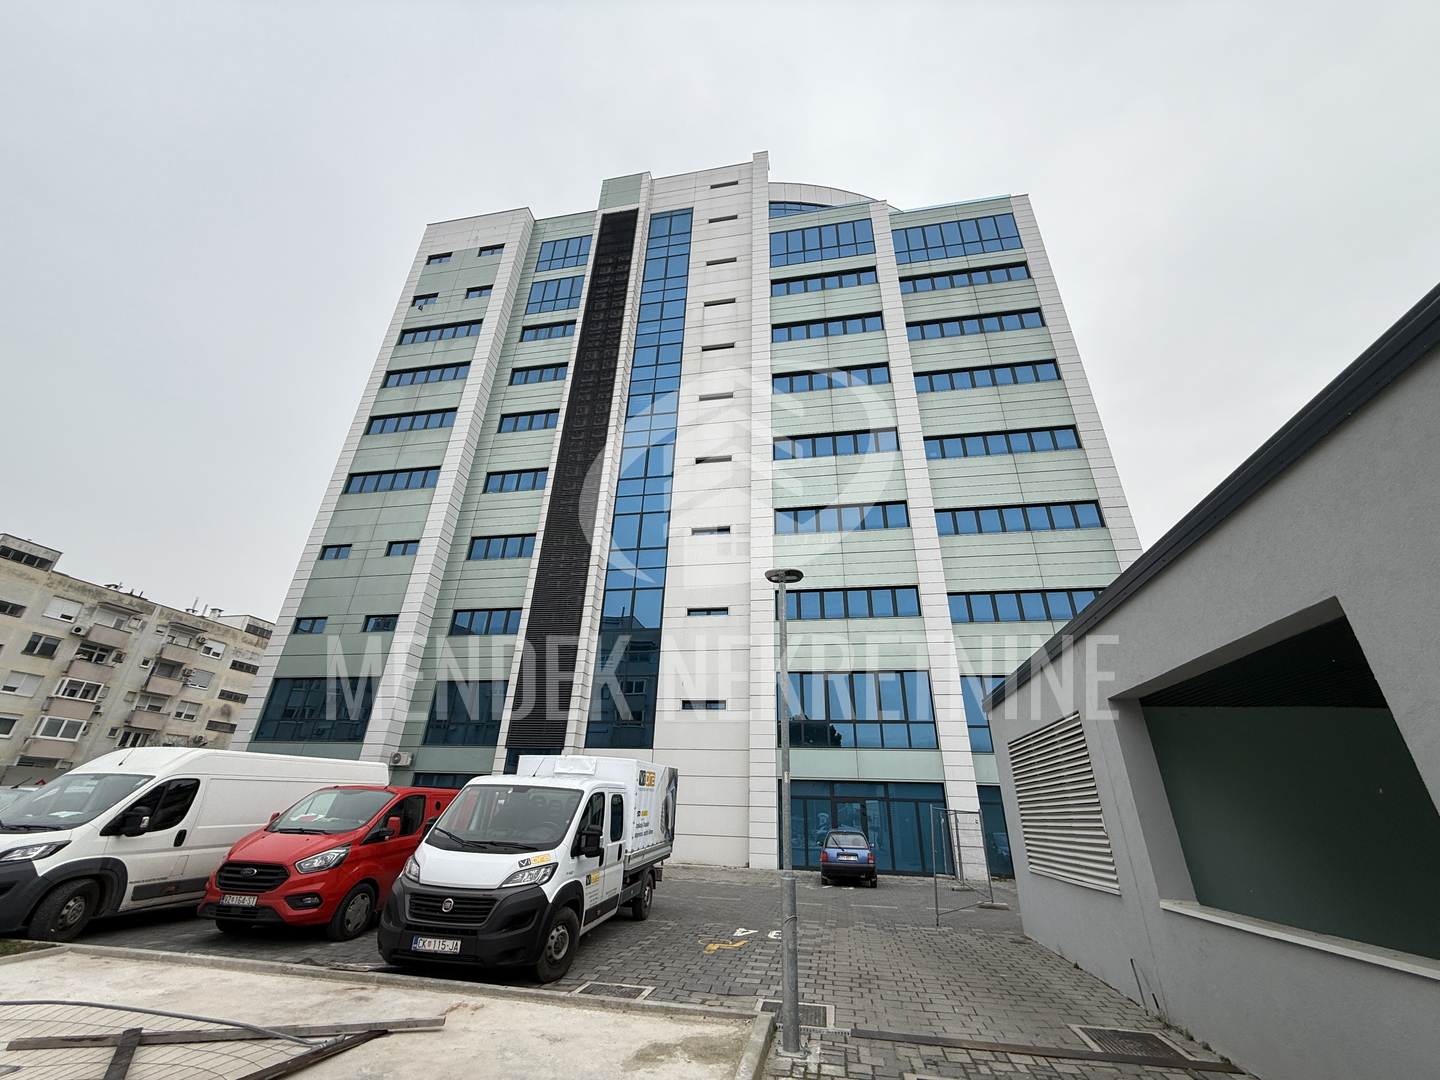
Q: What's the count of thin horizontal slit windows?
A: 10